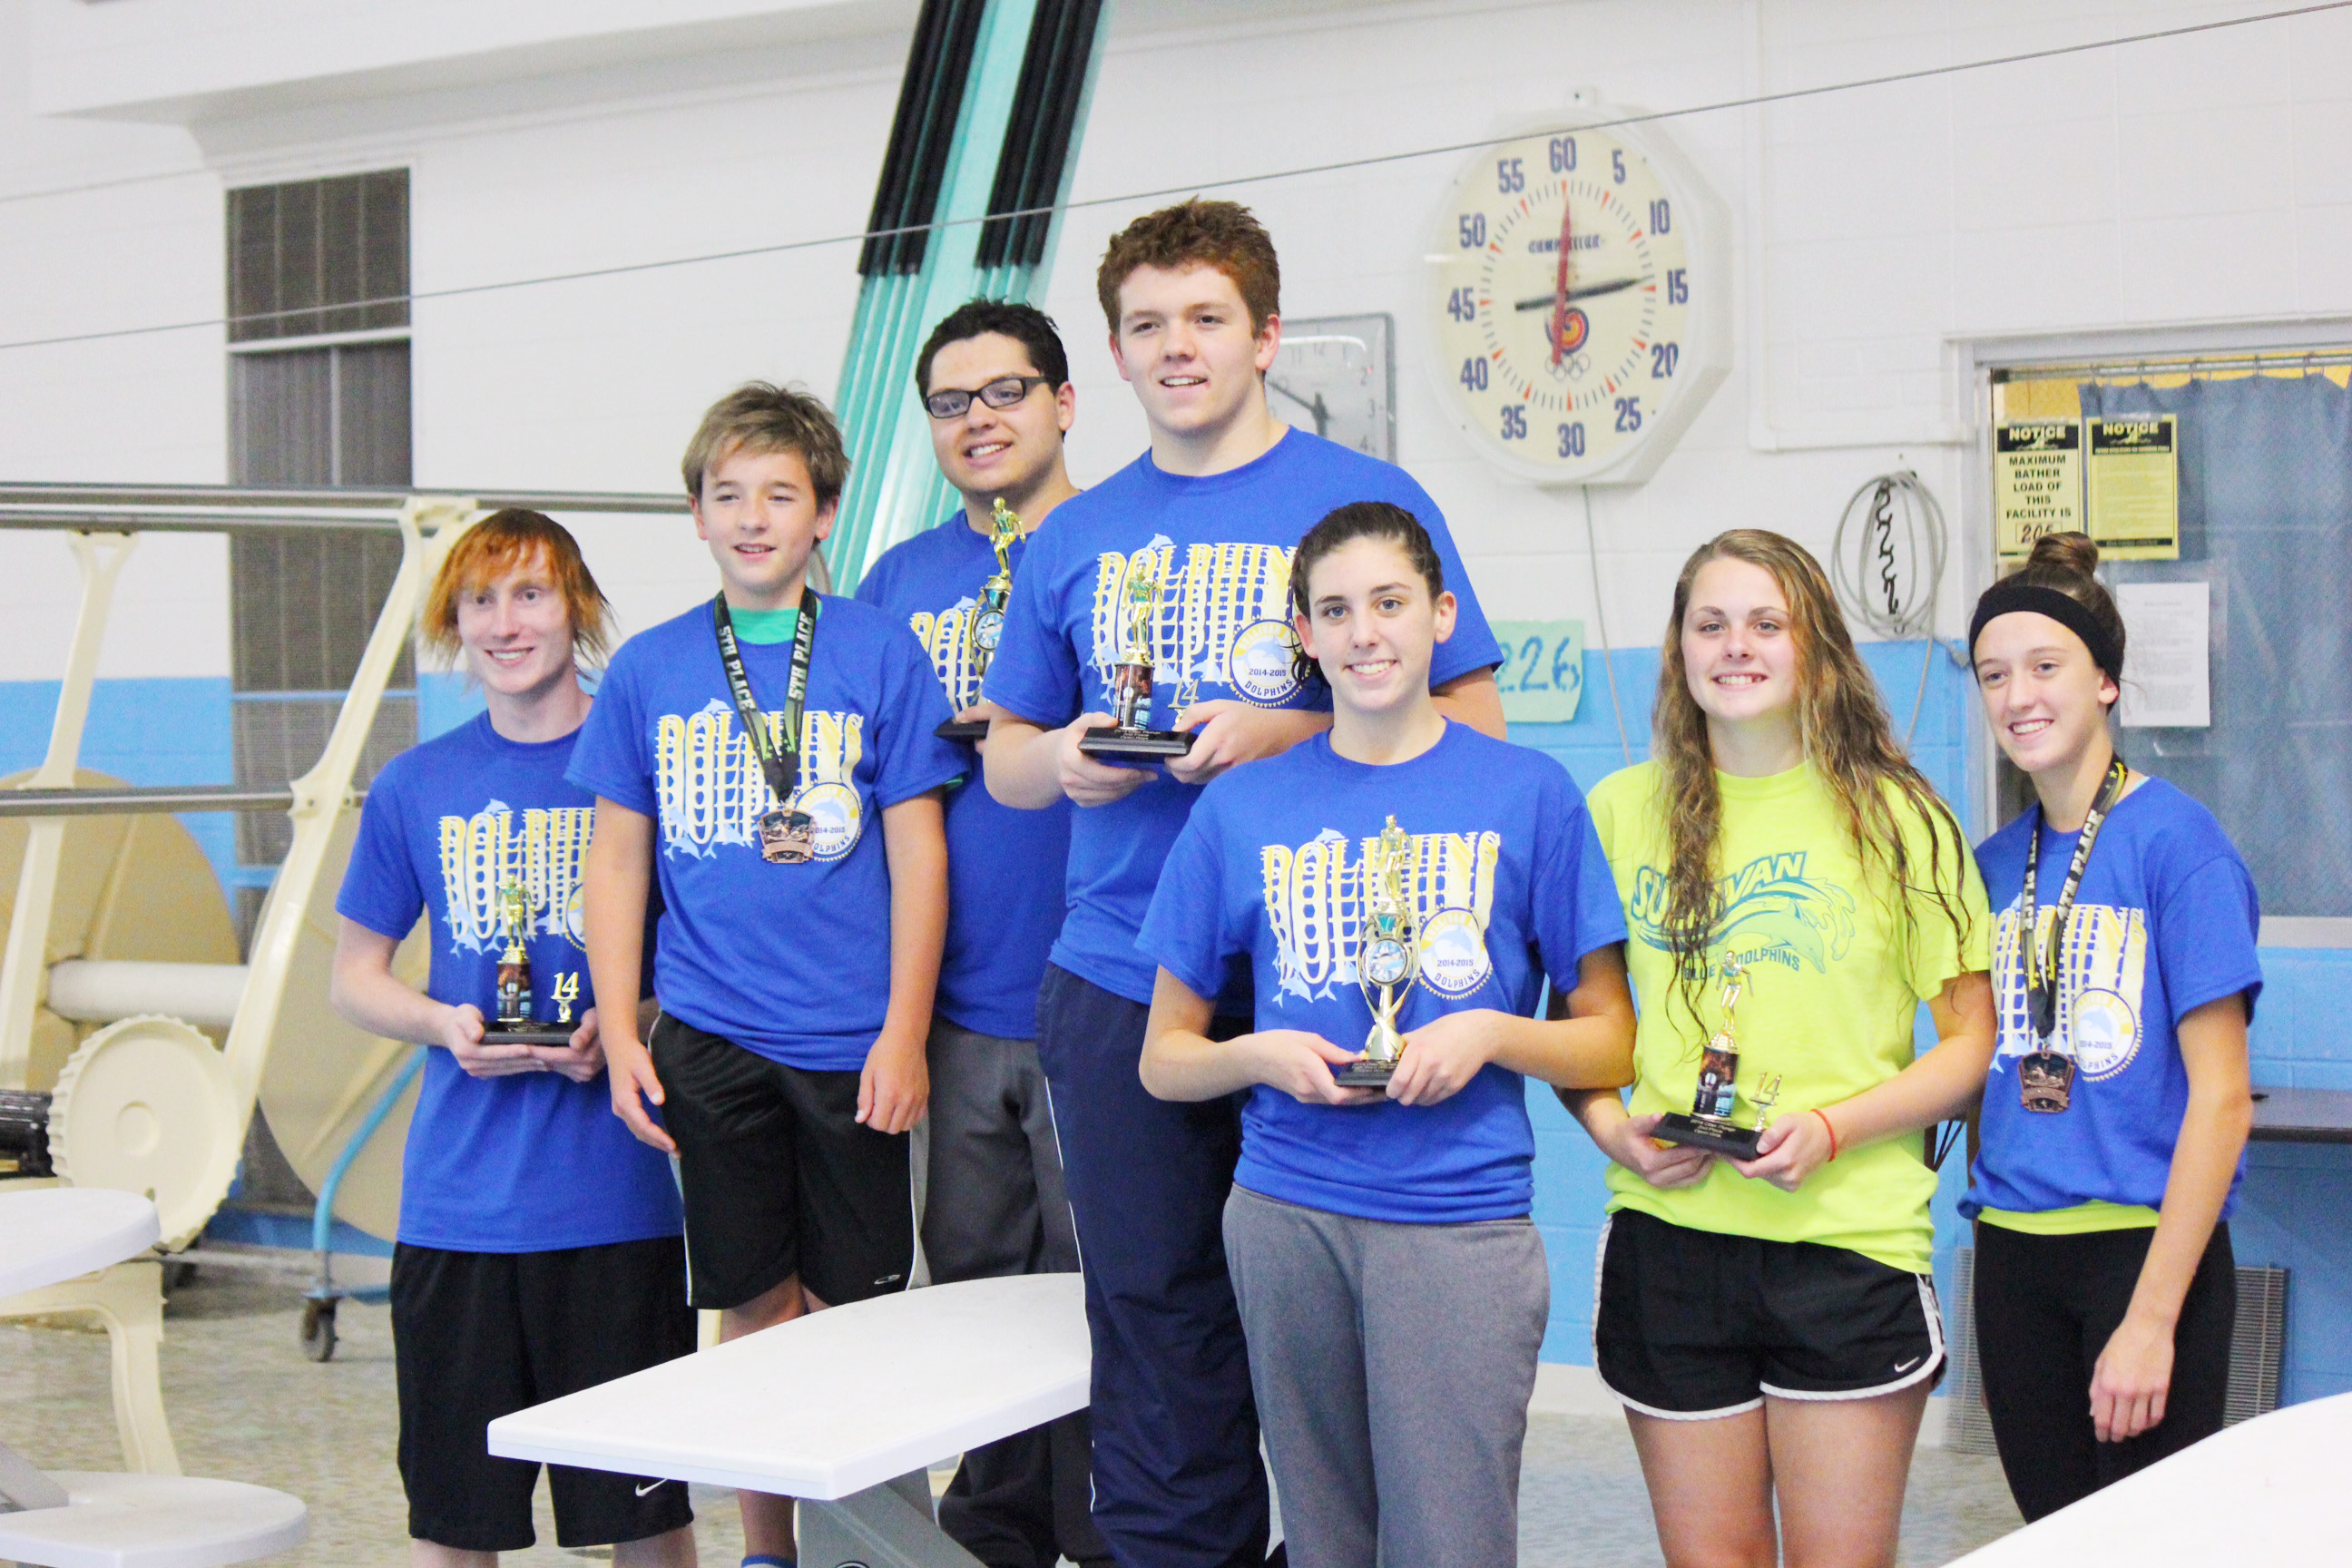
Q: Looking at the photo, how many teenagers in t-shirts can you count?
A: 7